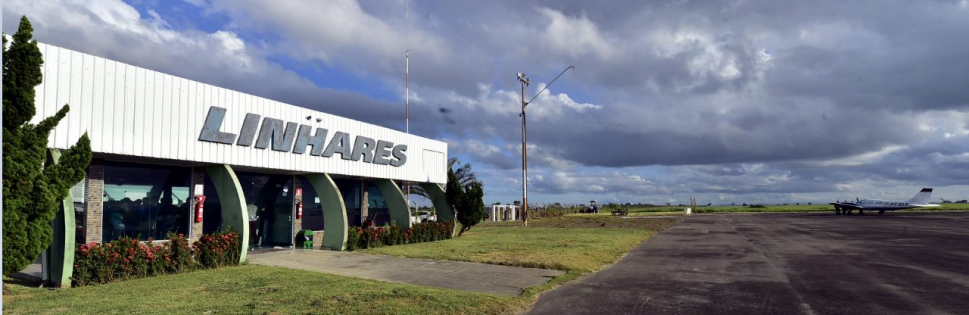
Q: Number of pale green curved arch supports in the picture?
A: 5